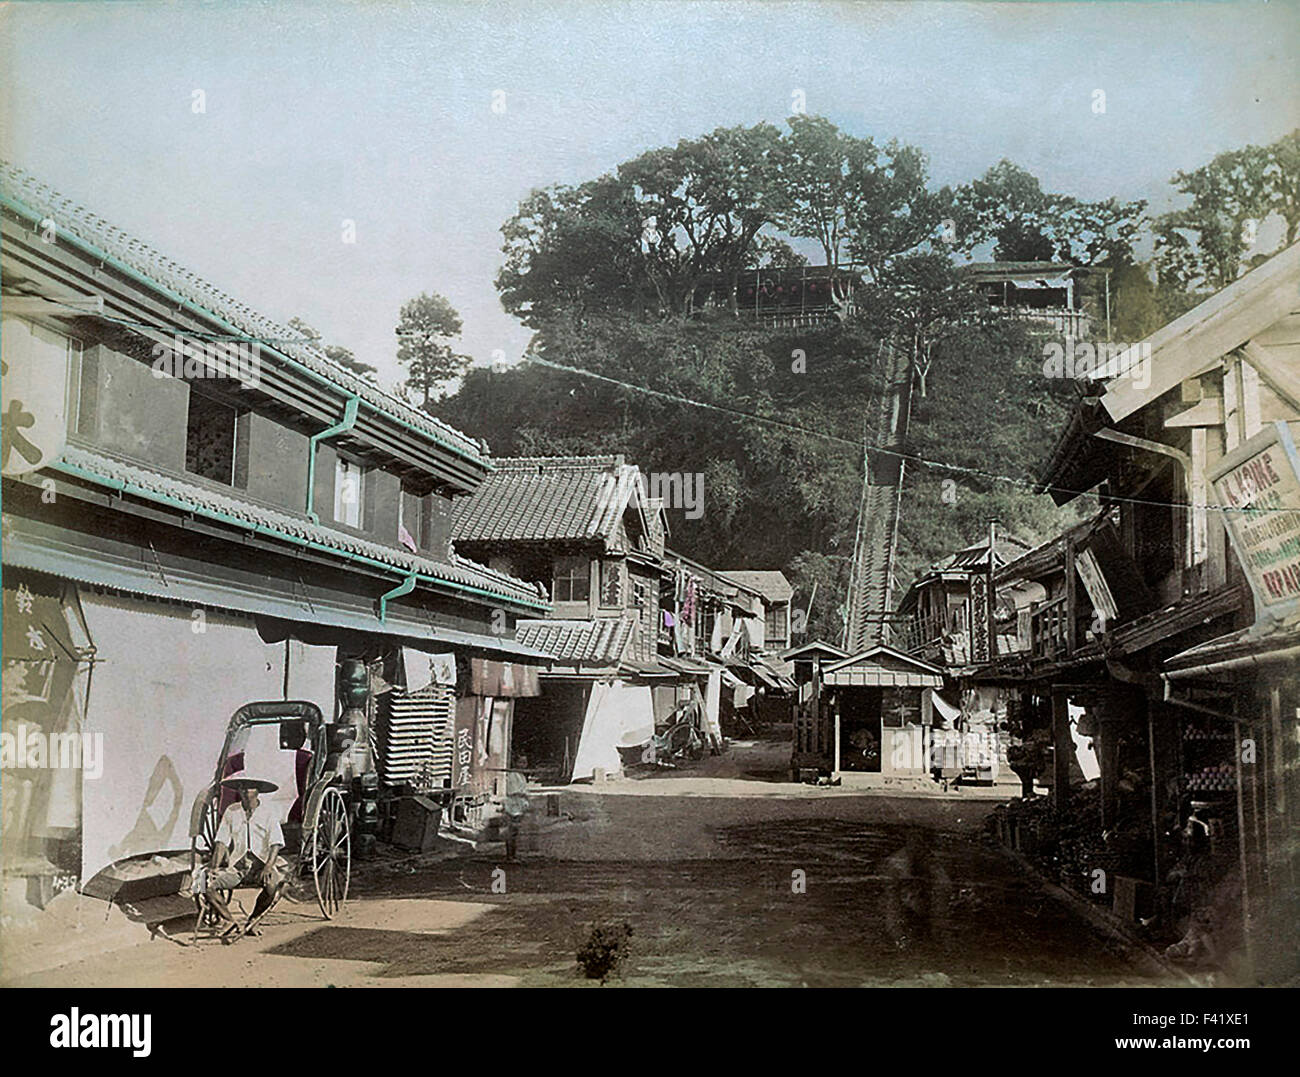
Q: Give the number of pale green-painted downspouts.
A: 2